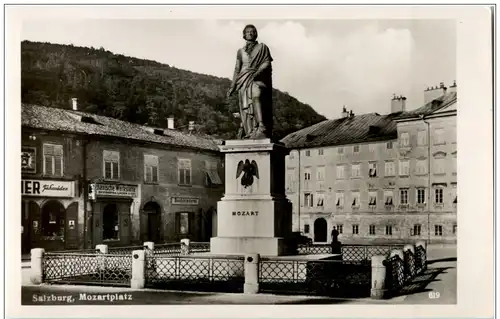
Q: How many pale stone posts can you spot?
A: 10